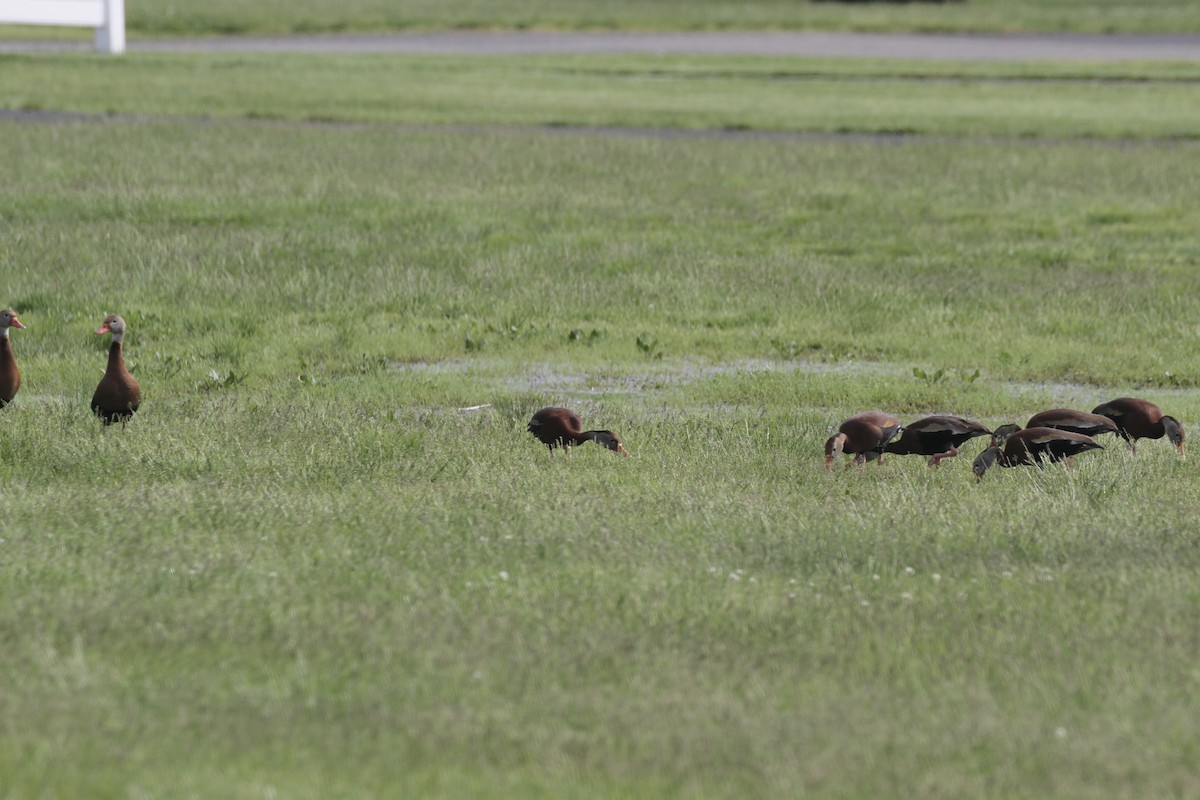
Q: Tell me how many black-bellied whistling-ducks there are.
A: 8